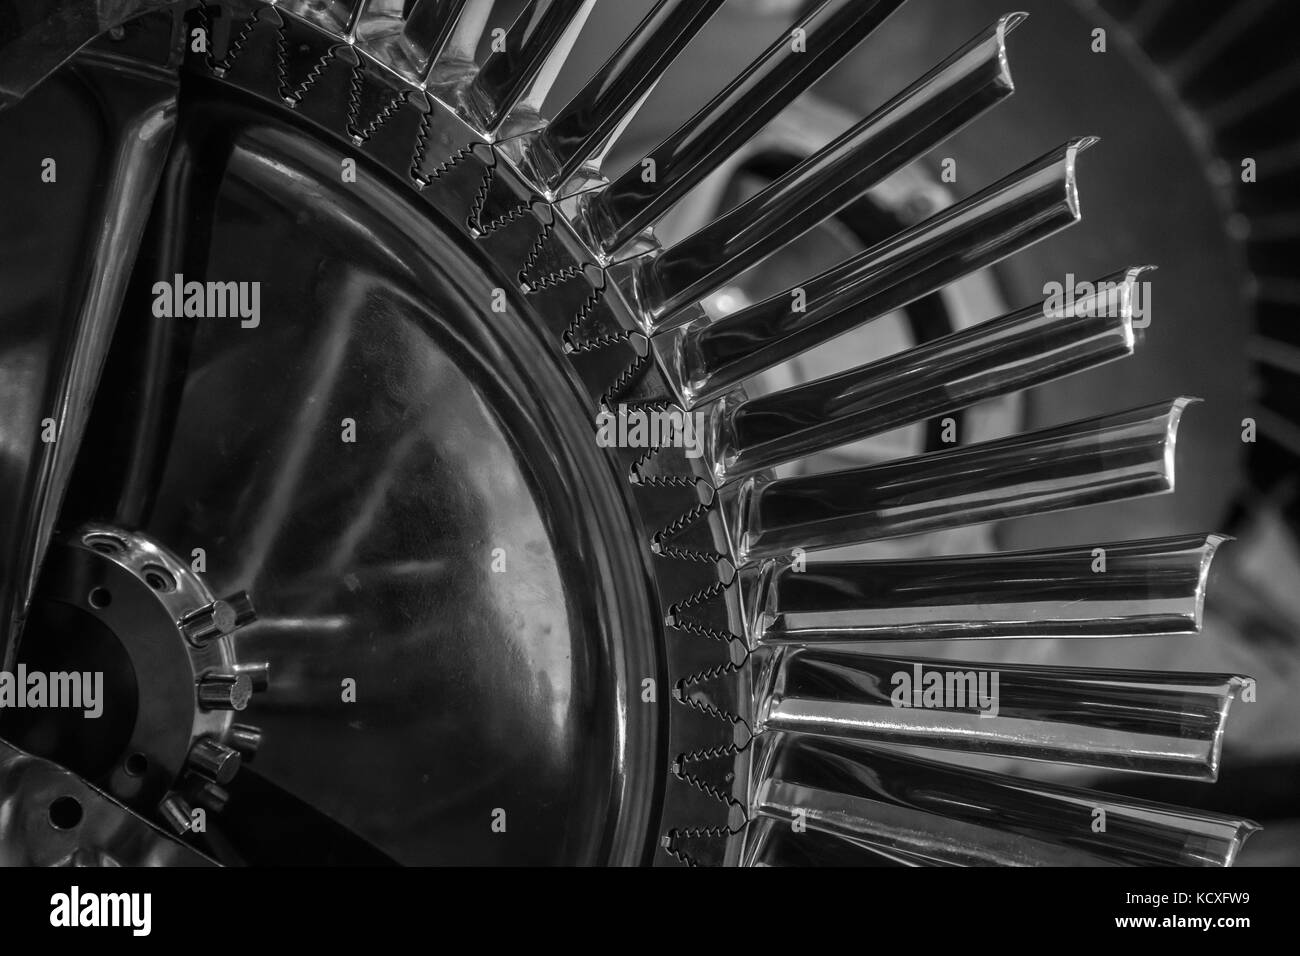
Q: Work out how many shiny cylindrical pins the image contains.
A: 8